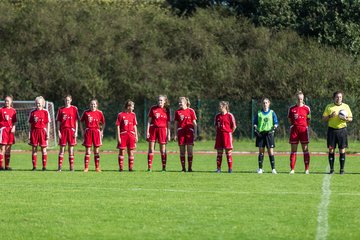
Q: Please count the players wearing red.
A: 9